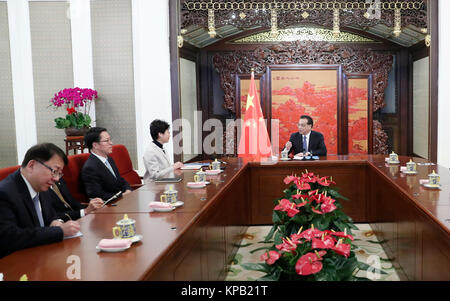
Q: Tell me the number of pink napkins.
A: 7